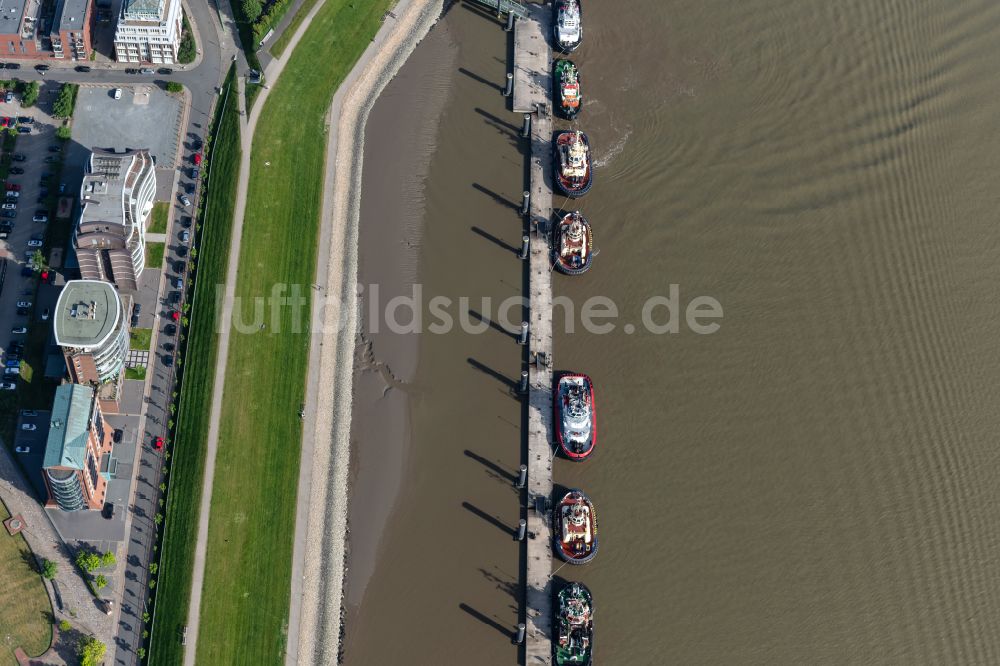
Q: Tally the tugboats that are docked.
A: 7